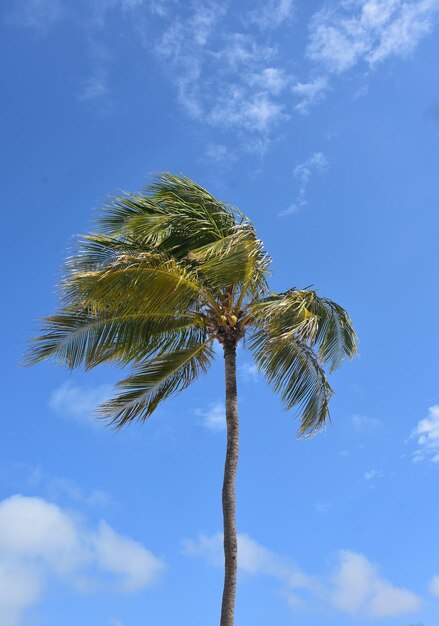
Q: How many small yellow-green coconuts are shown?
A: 2